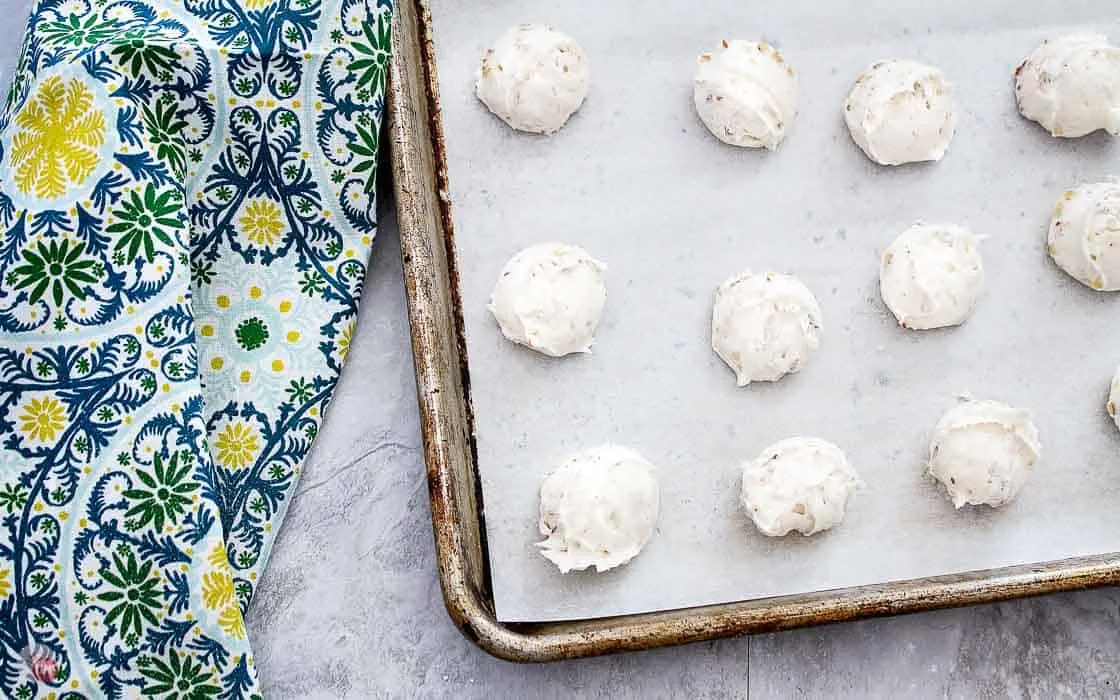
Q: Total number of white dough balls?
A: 12